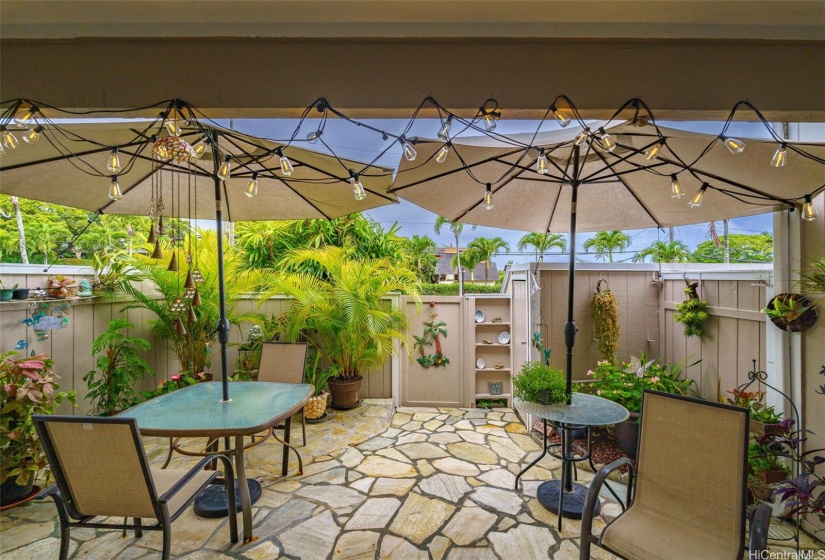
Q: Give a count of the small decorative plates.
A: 3